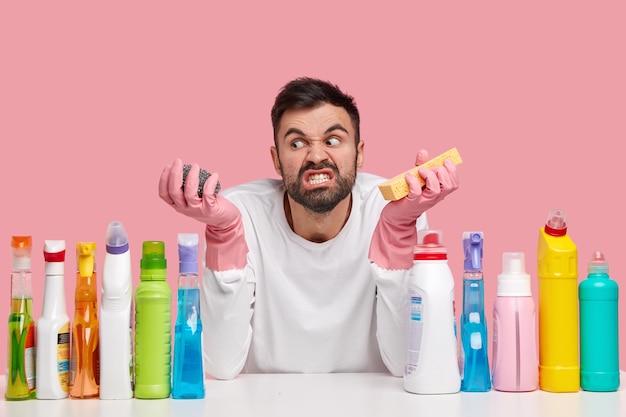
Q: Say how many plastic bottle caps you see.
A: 11